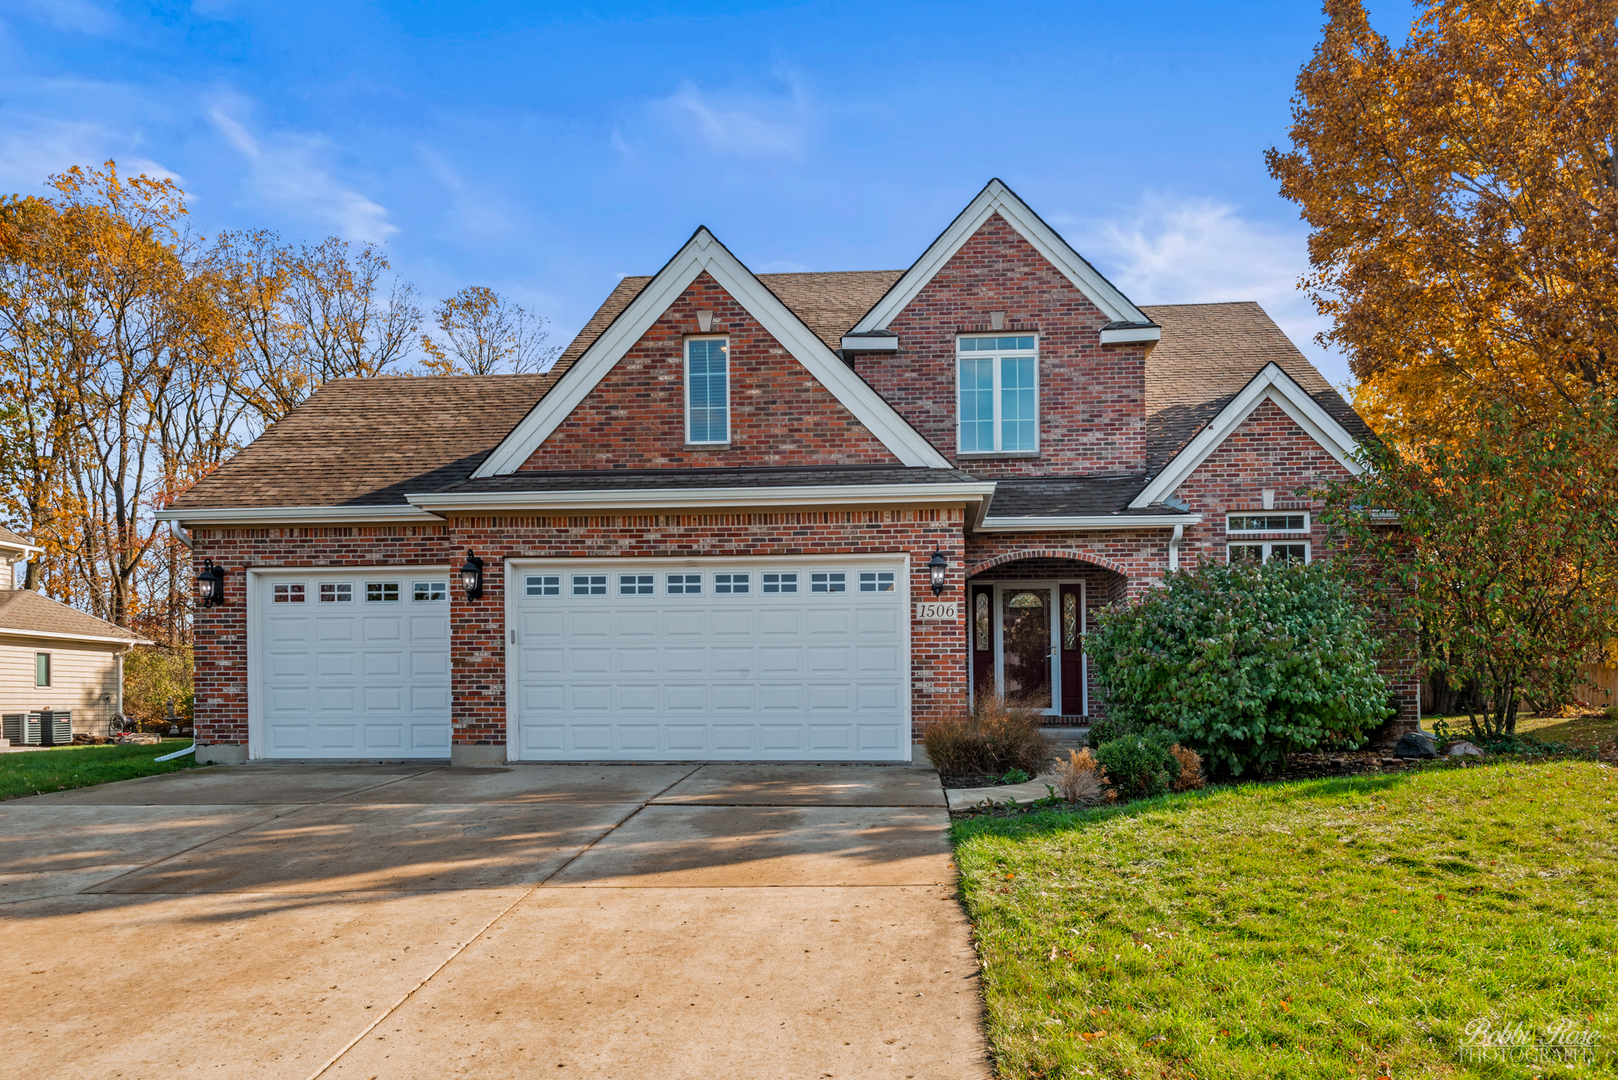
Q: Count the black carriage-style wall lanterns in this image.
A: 3